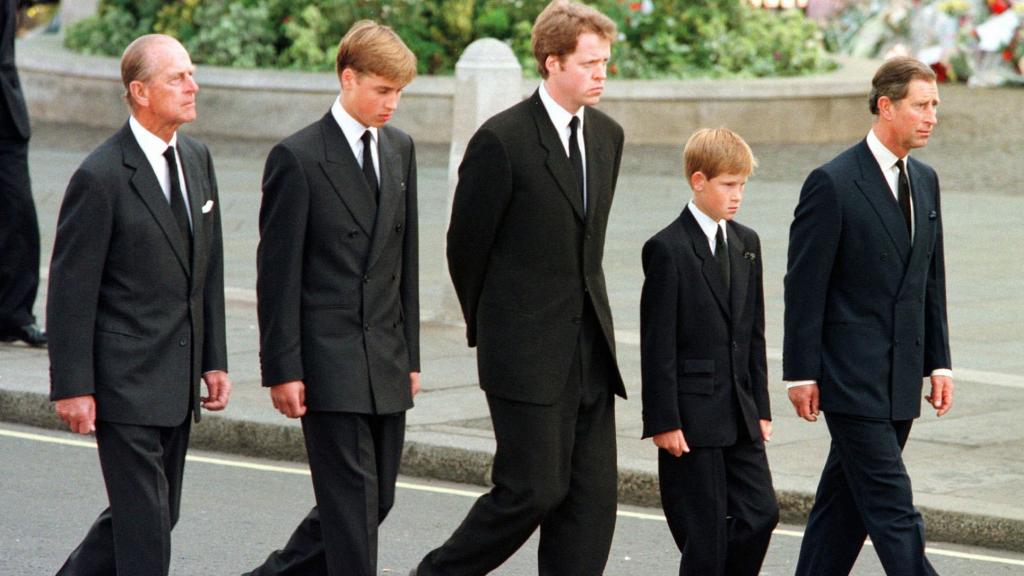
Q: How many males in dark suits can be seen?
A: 5